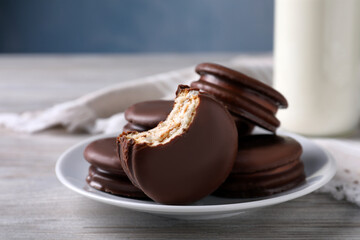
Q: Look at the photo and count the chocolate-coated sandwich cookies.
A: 5